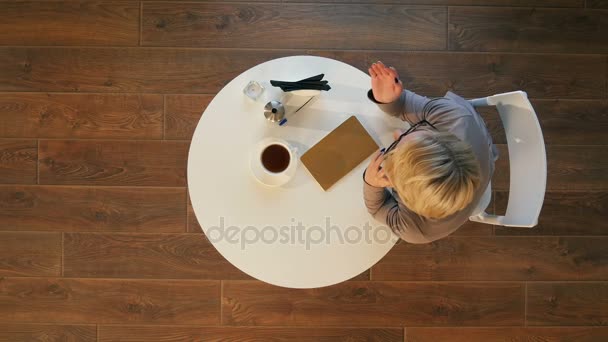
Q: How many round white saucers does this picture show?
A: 1